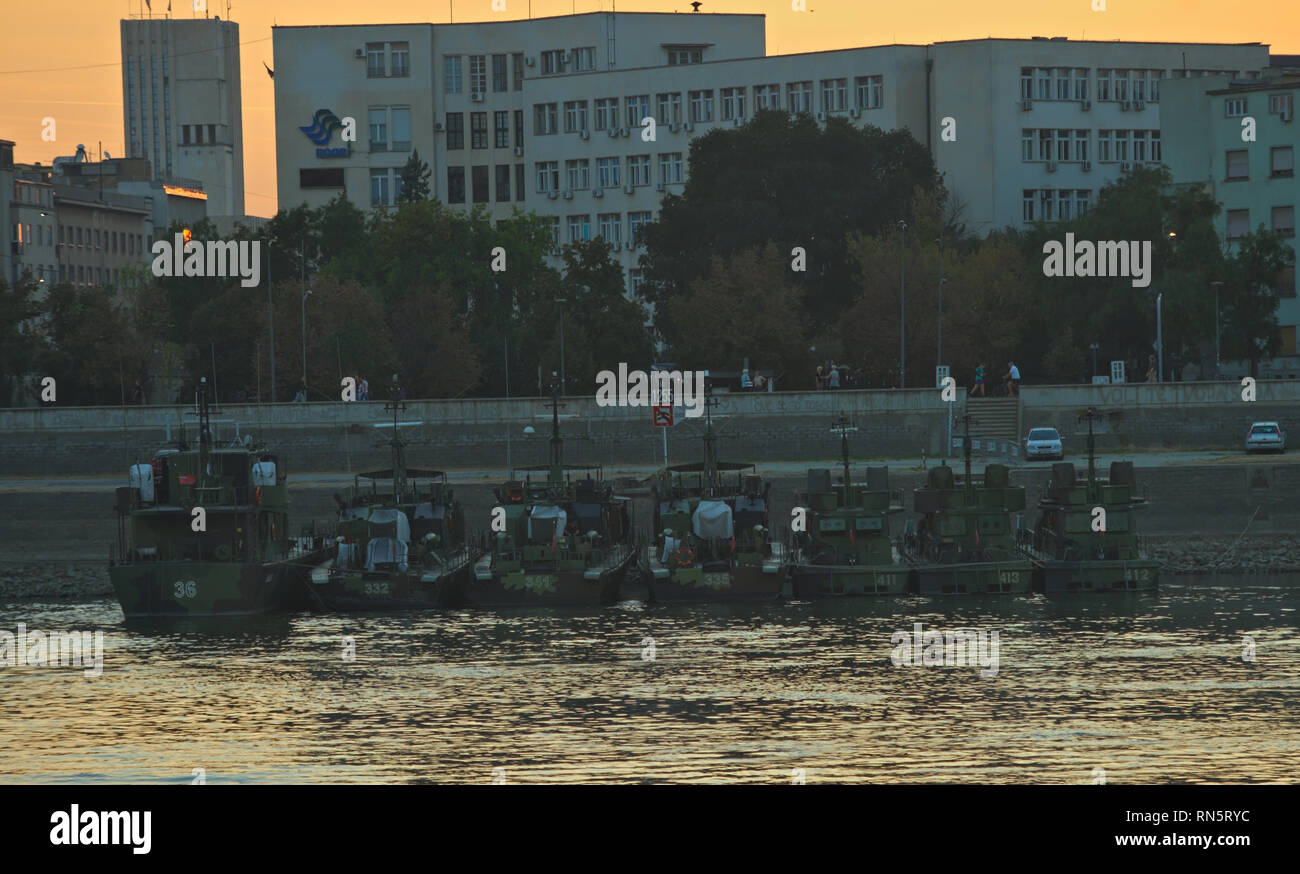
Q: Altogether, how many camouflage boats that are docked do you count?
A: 7